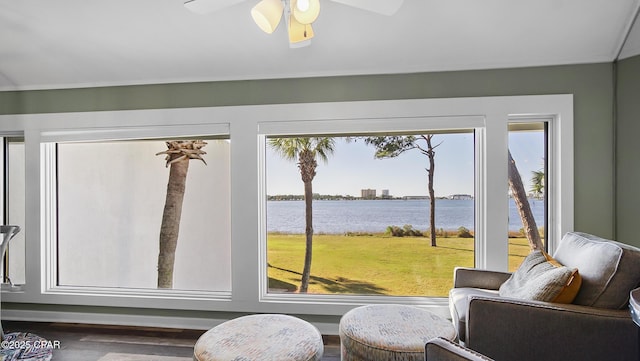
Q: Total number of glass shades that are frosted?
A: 3